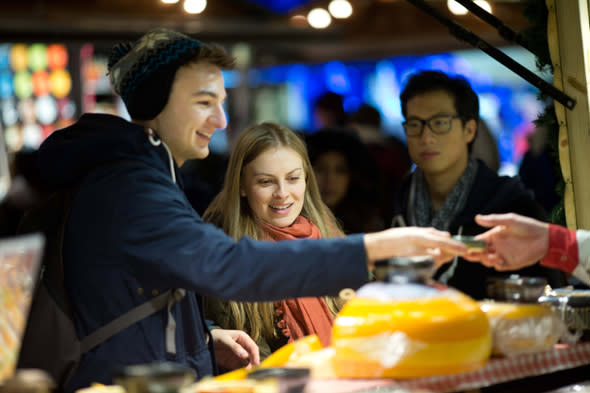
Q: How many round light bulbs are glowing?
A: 6